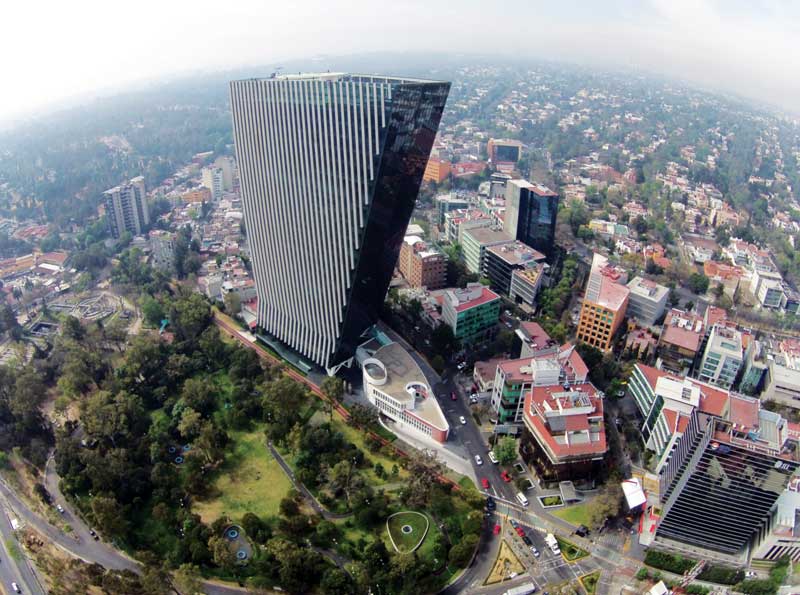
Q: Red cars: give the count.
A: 5